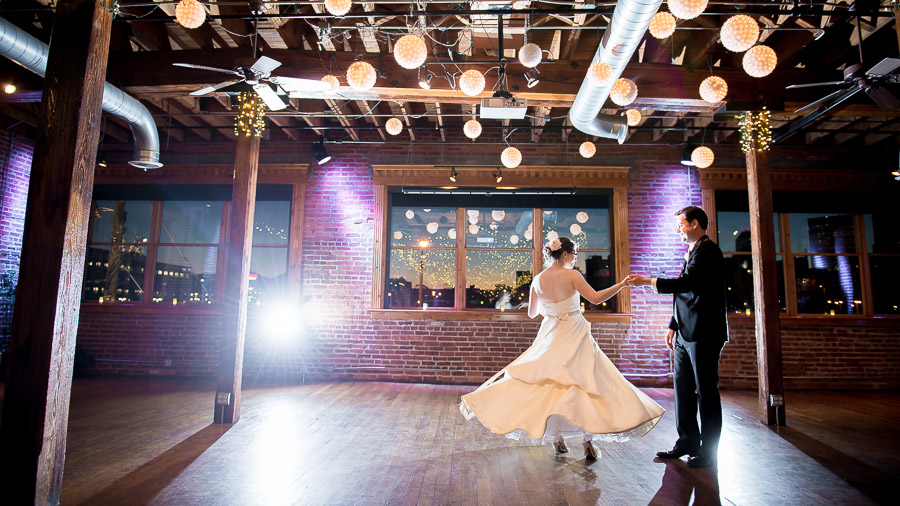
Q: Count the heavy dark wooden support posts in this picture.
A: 3